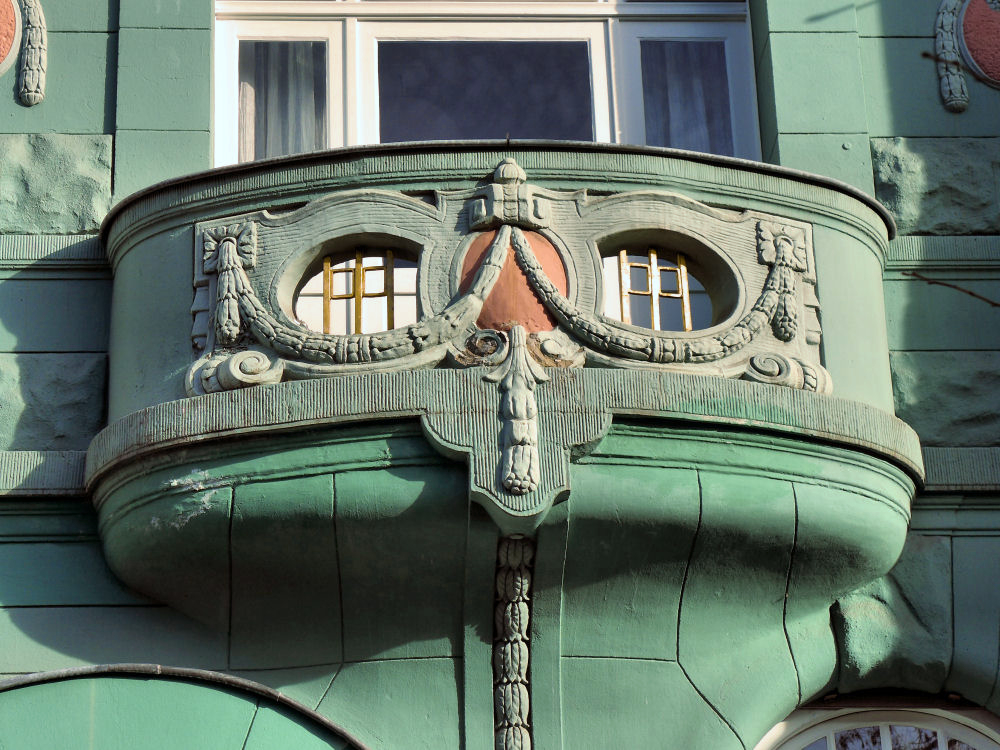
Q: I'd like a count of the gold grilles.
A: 2